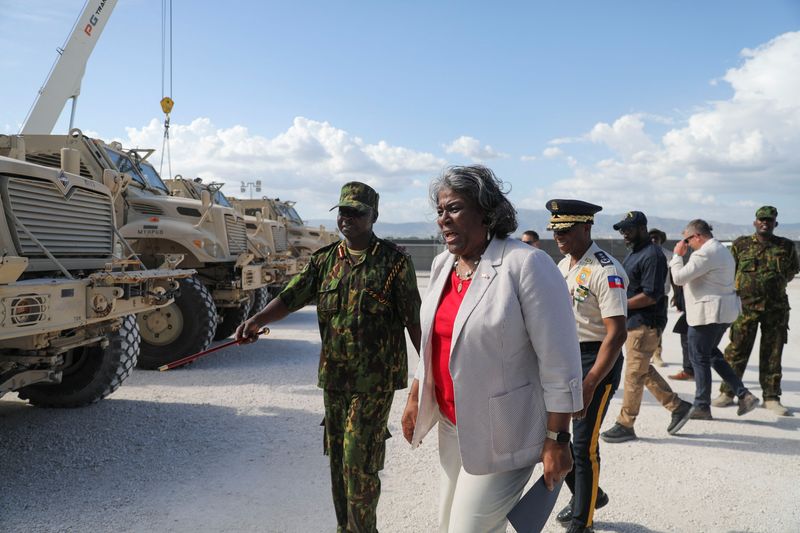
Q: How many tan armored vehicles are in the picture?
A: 4